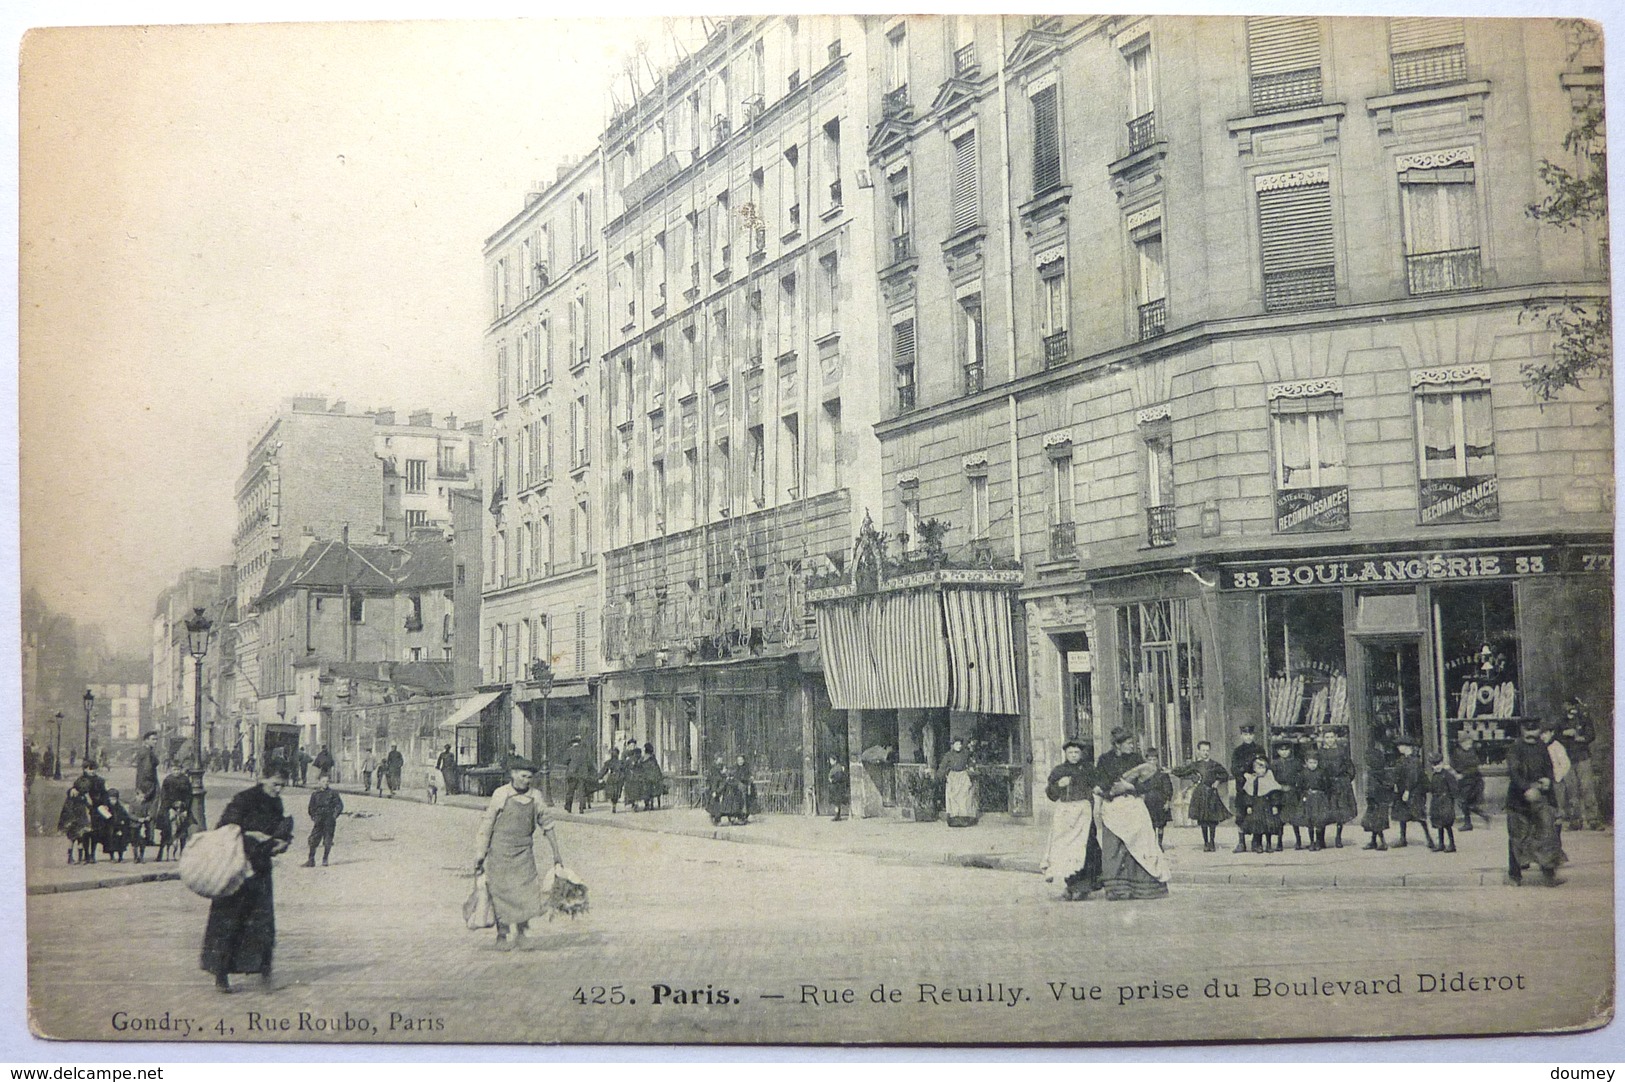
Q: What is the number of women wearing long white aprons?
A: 3